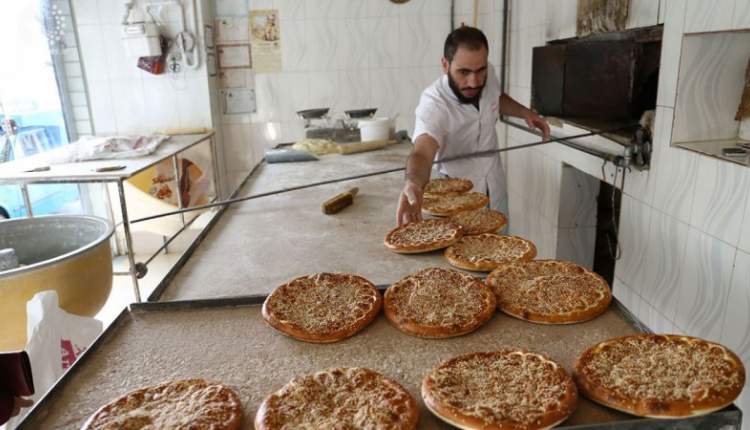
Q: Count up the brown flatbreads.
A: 12